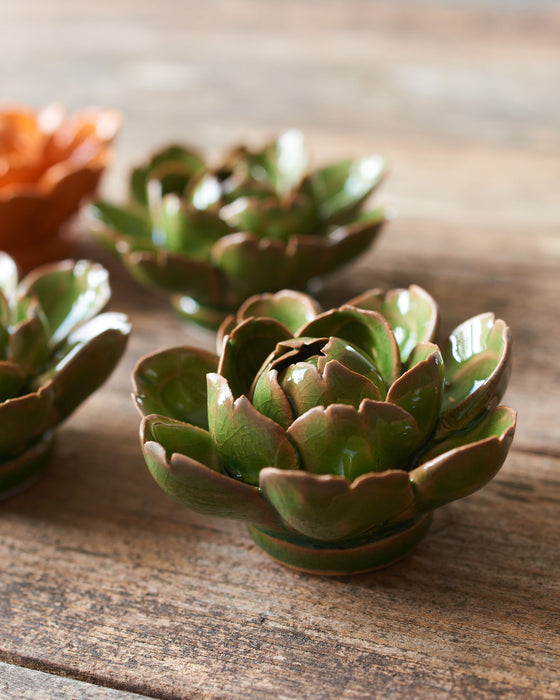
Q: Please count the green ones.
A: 3